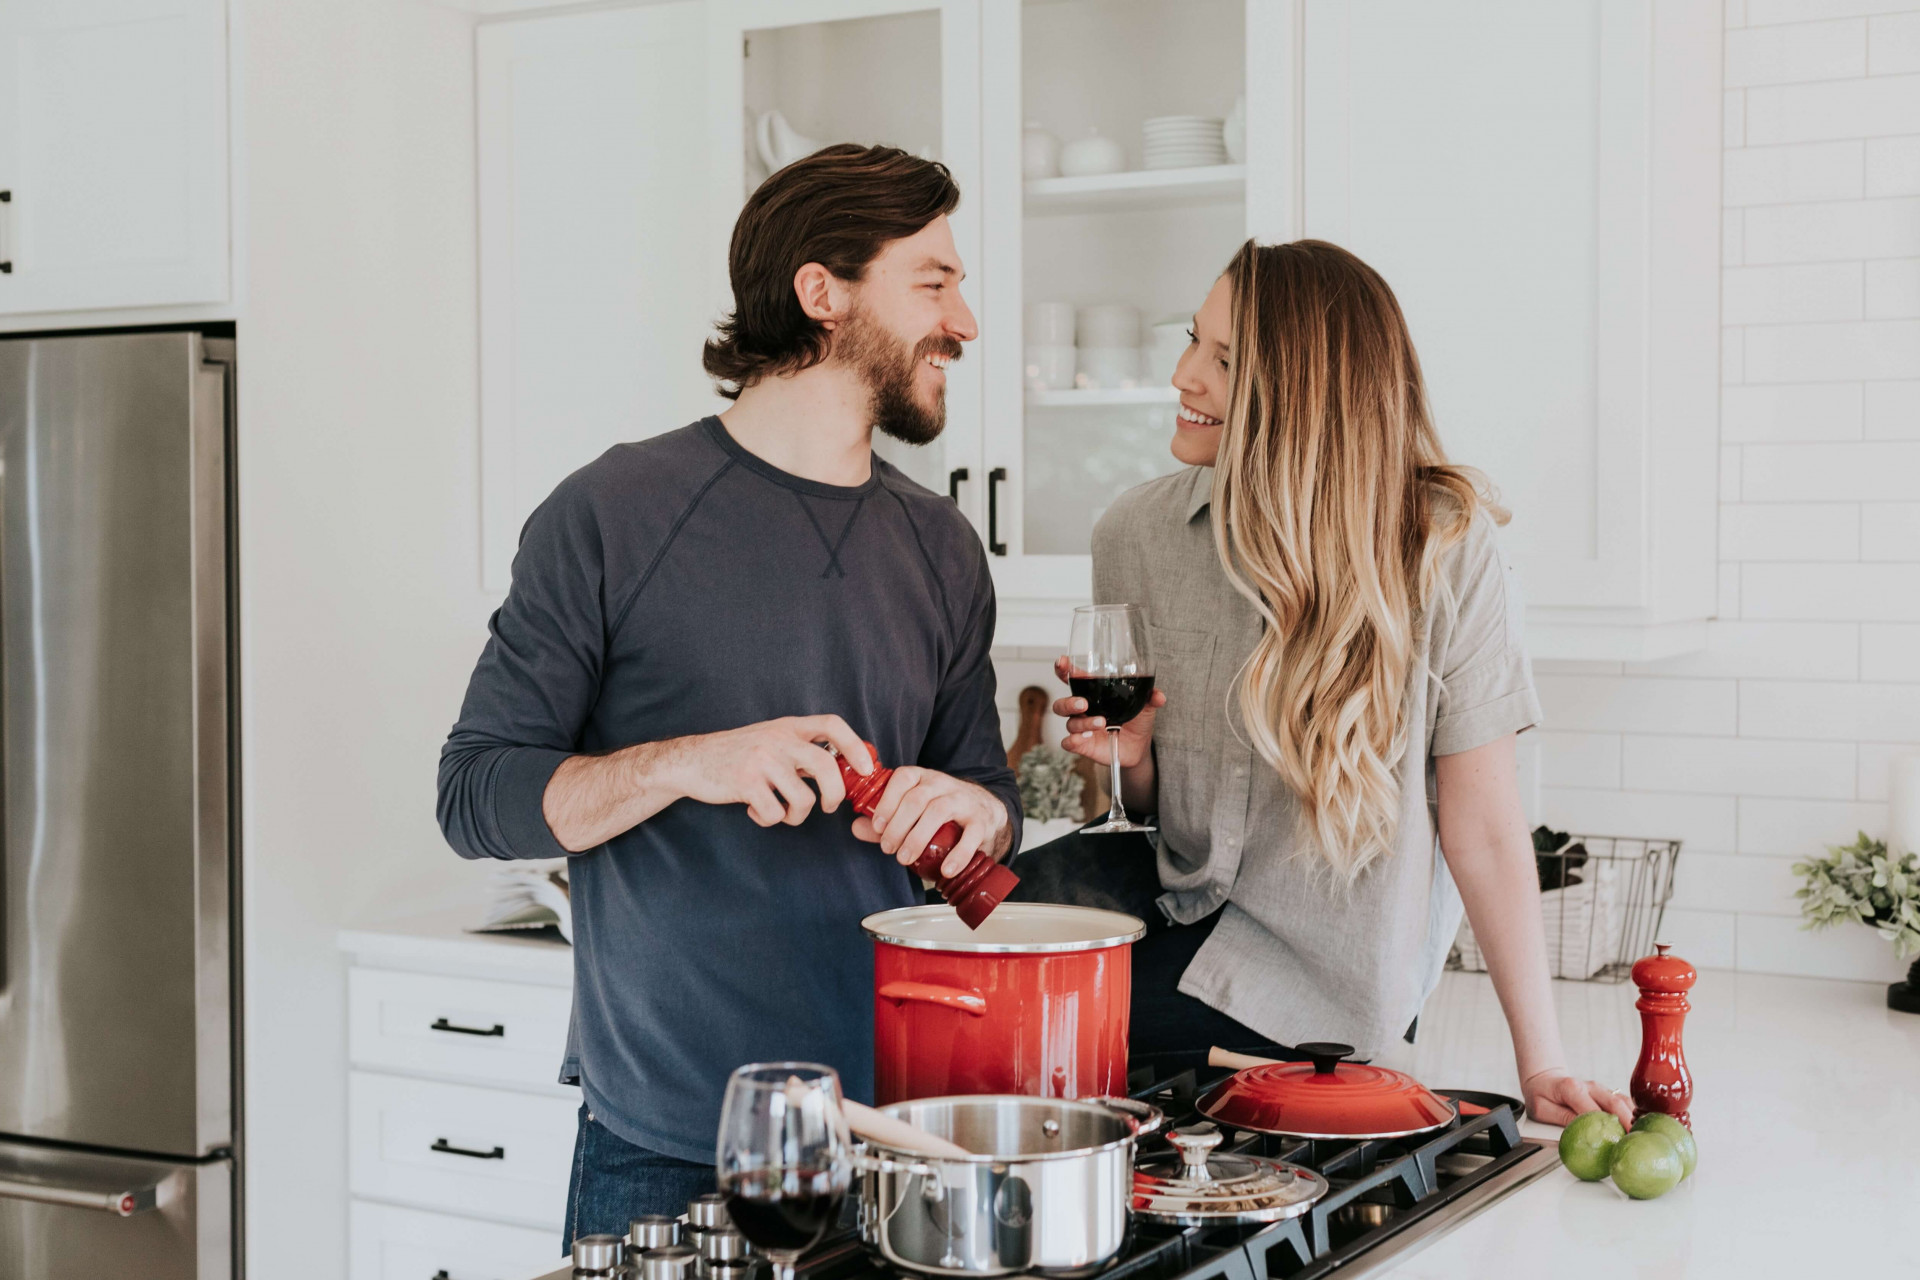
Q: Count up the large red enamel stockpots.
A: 1